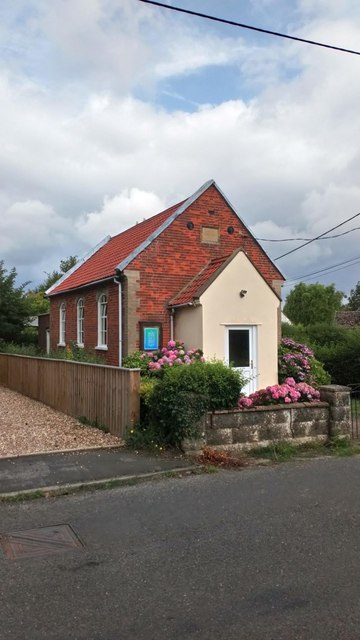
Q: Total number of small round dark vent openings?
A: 2